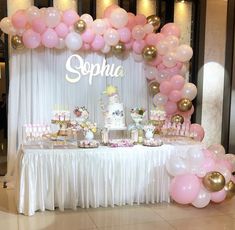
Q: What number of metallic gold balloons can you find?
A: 10